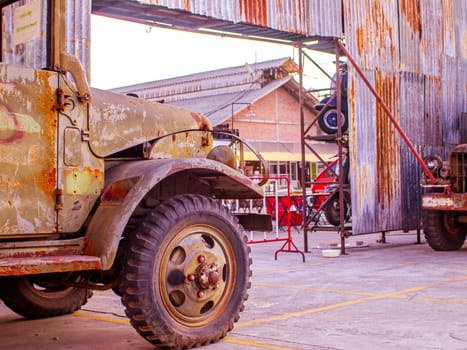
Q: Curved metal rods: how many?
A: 1